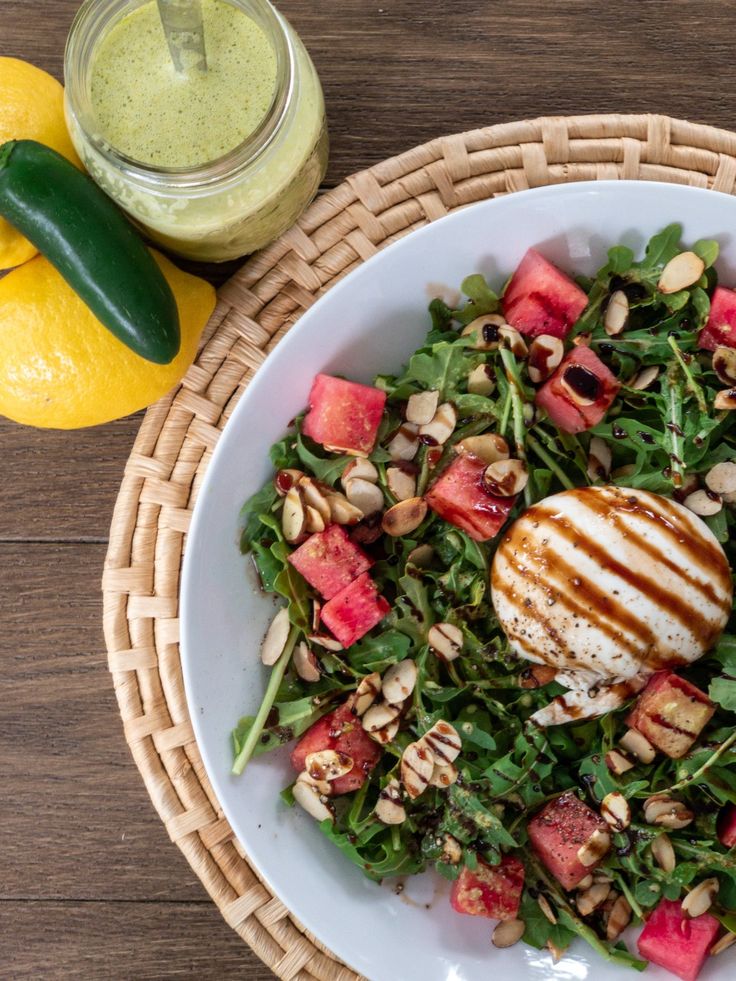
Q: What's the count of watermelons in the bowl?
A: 13